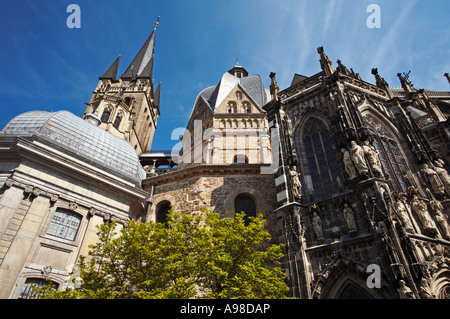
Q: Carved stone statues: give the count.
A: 13